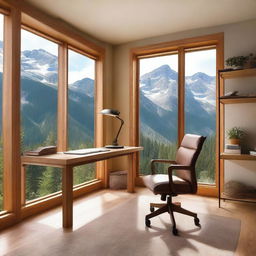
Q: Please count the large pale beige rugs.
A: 1